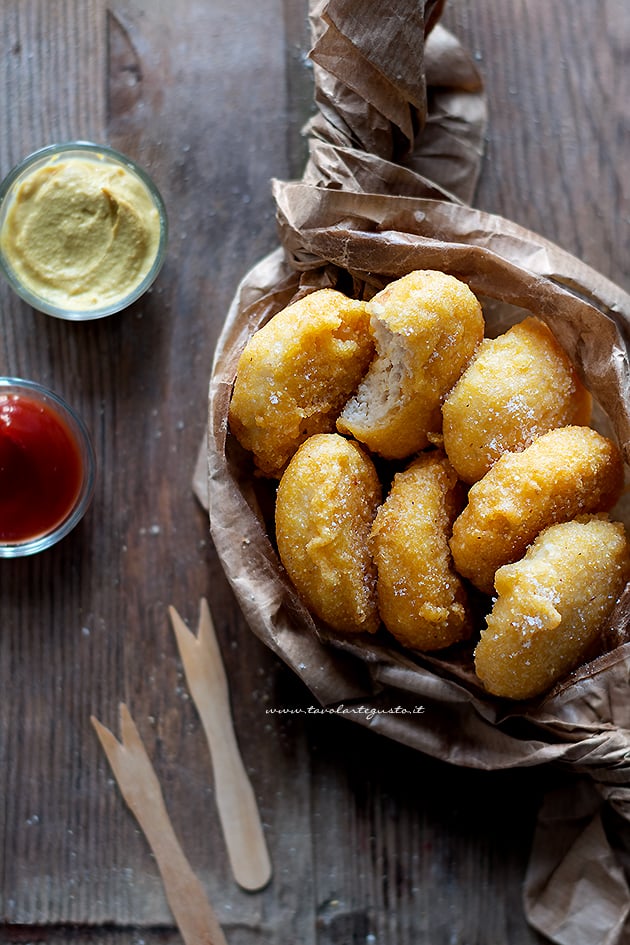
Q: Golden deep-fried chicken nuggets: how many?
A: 7